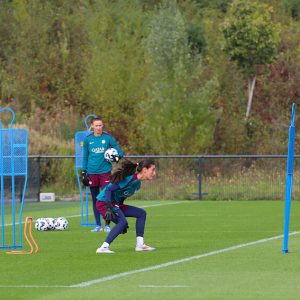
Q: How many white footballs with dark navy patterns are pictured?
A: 4